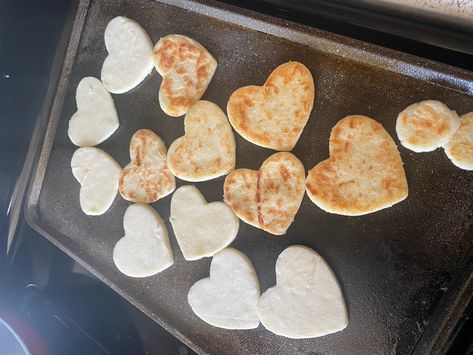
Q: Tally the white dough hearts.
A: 7